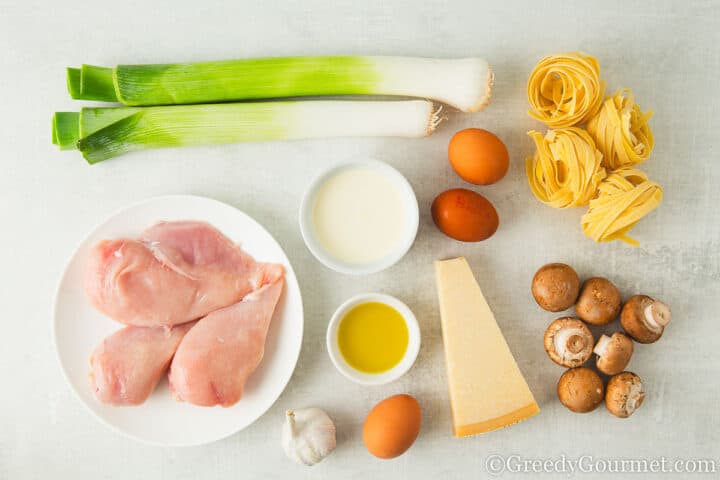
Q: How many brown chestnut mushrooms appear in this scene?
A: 7